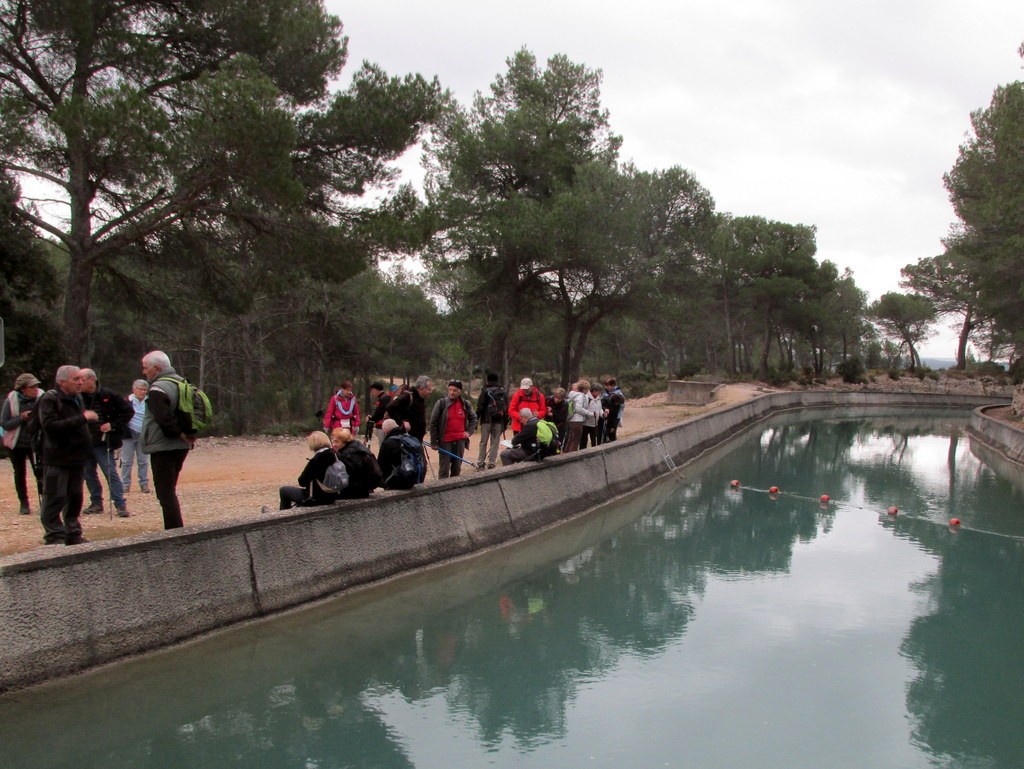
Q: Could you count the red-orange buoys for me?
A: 5